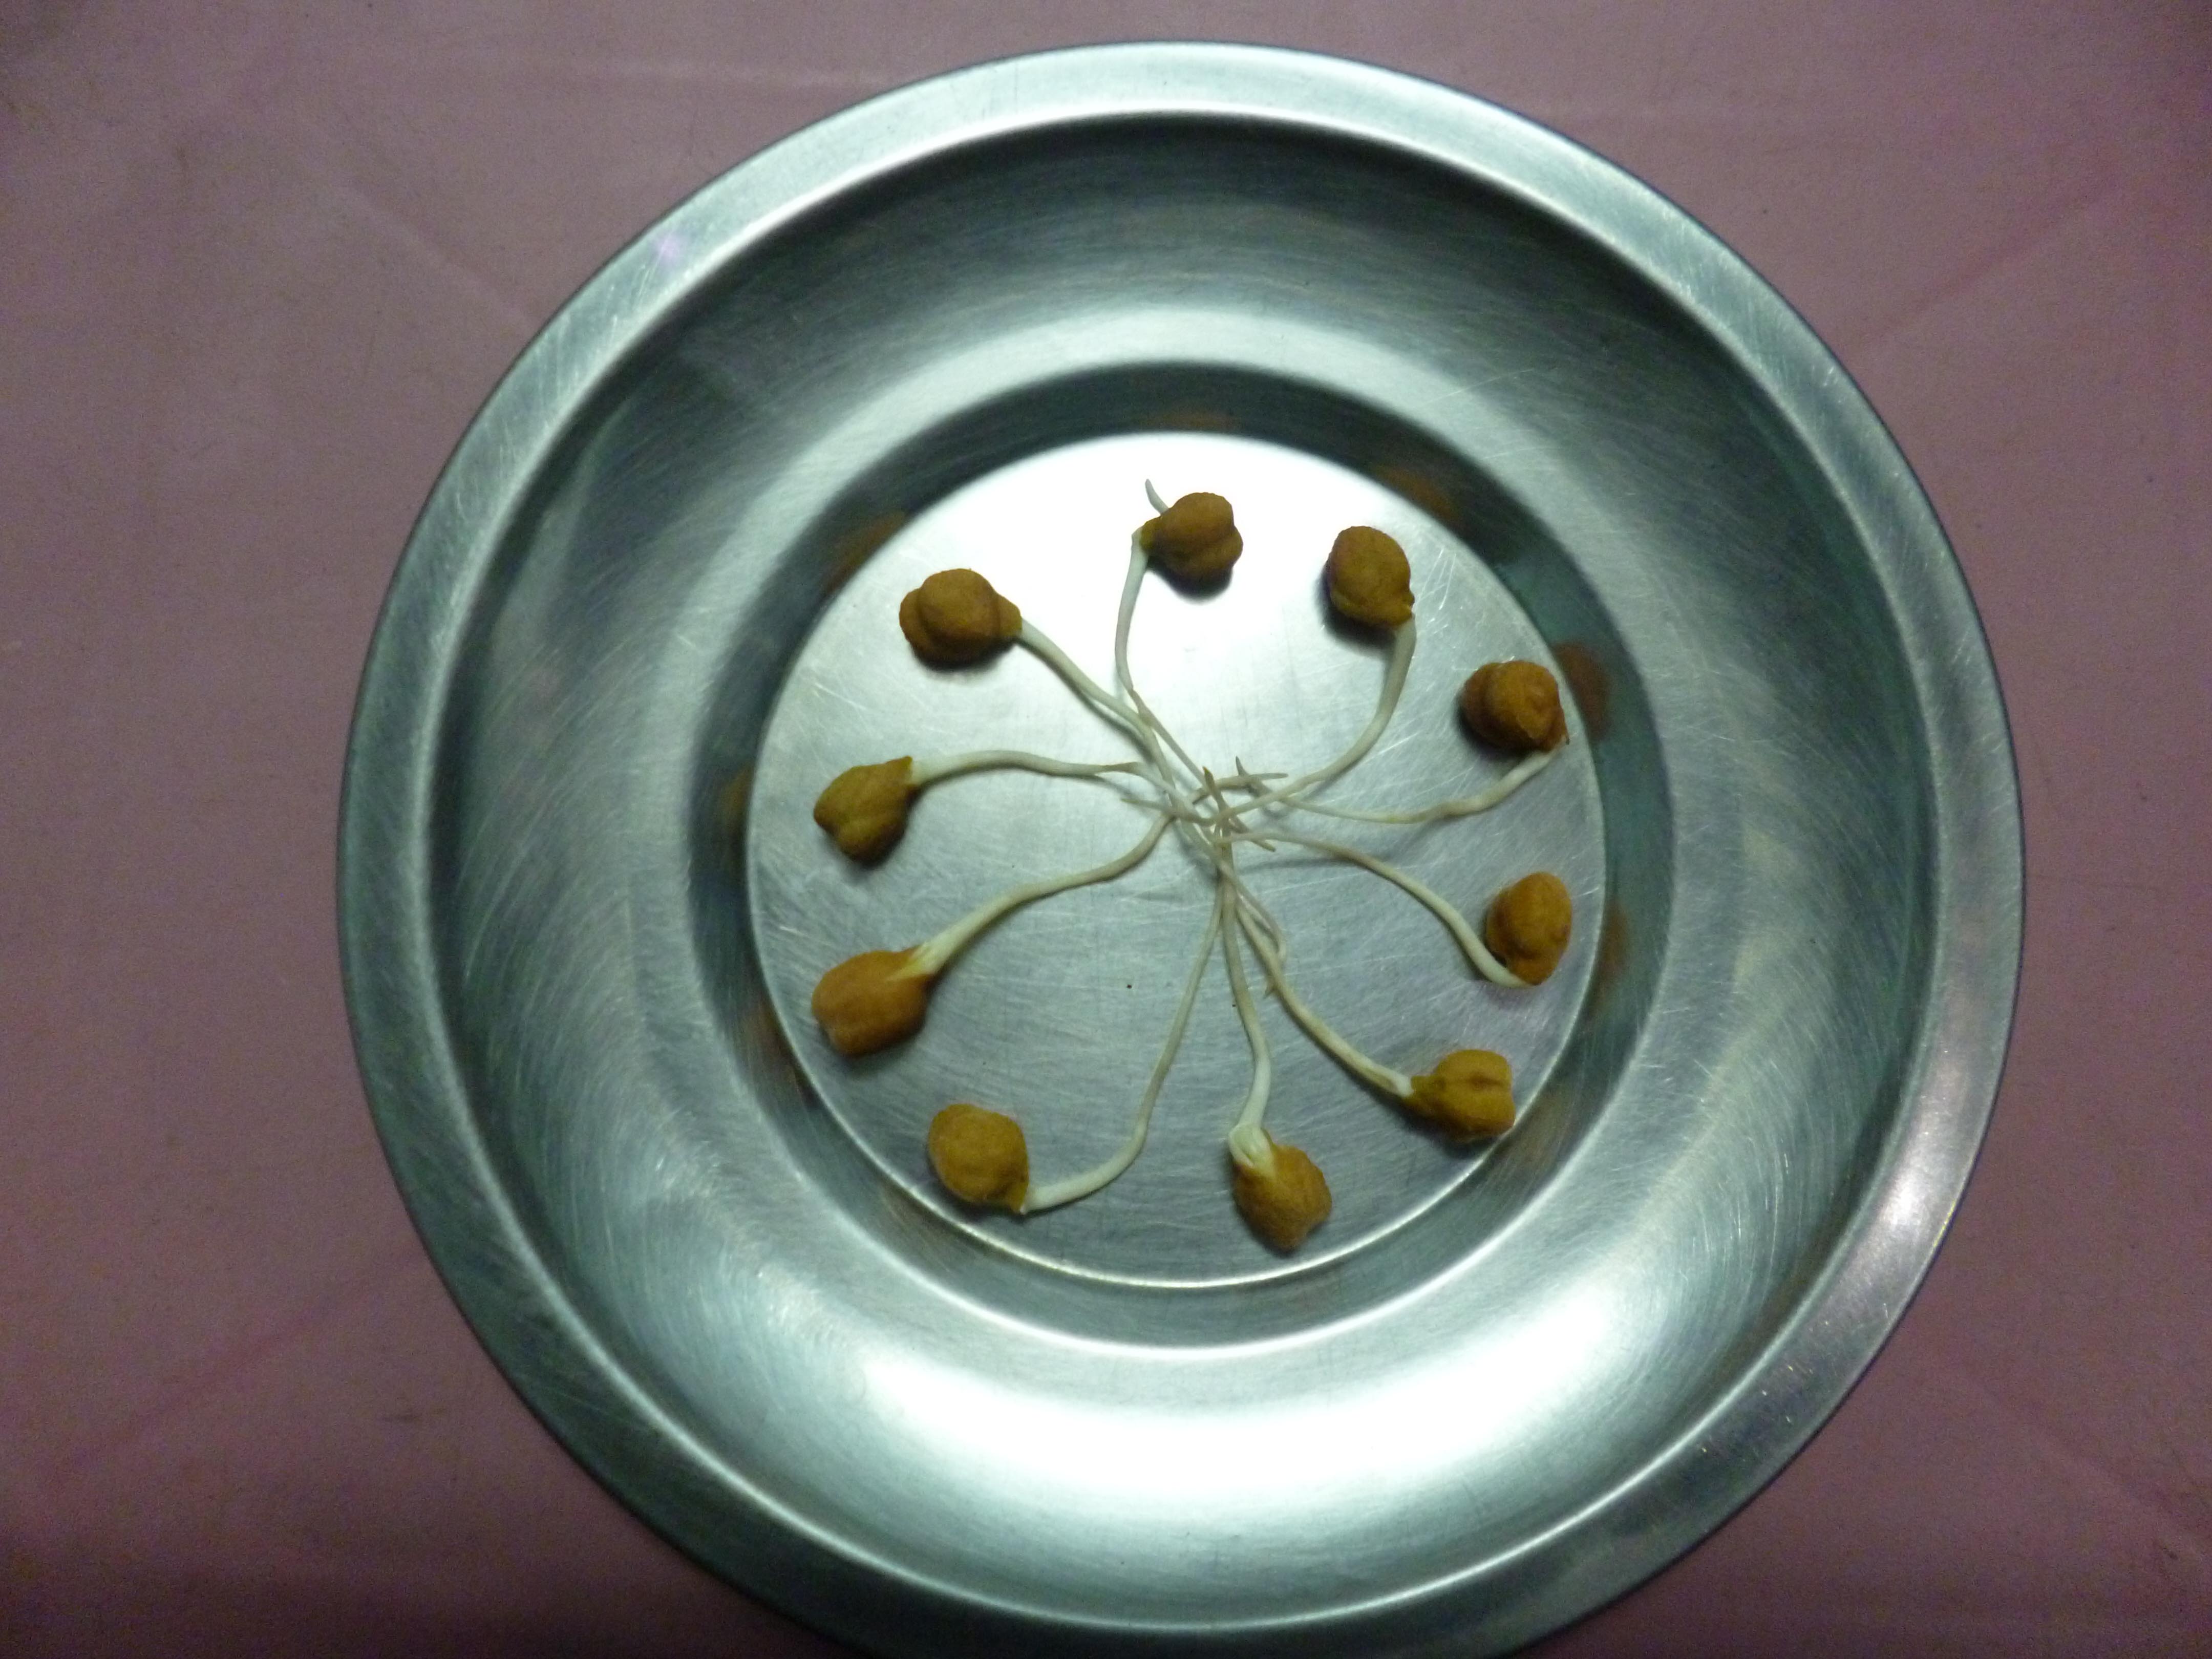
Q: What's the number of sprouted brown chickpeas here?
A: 10